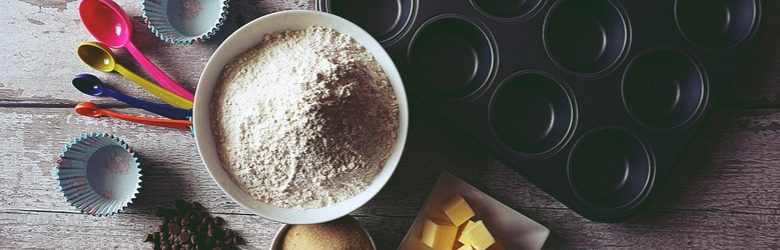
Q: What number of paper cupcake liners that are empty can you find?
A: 2